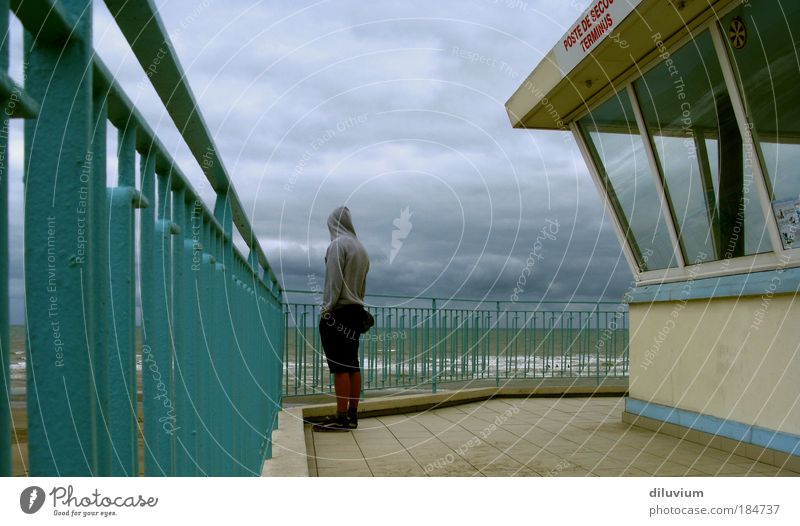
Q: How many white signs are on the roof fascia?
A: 1